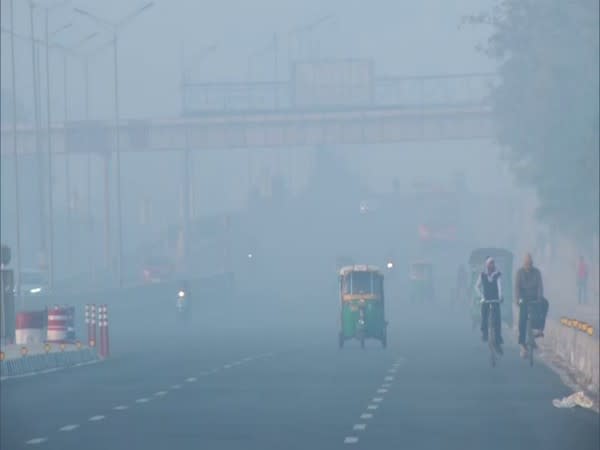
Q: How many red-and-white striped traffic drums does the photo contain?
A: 2